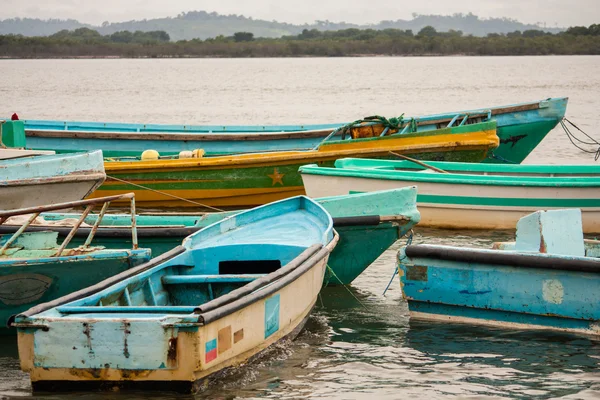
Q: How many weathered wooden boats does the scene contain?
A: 8